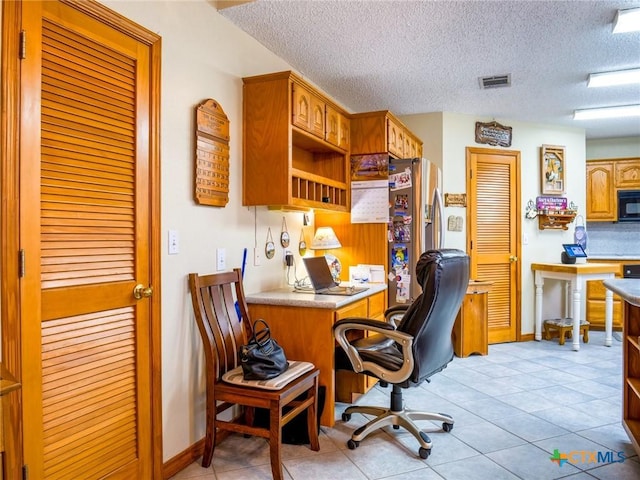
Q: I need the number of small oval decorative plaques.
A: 3